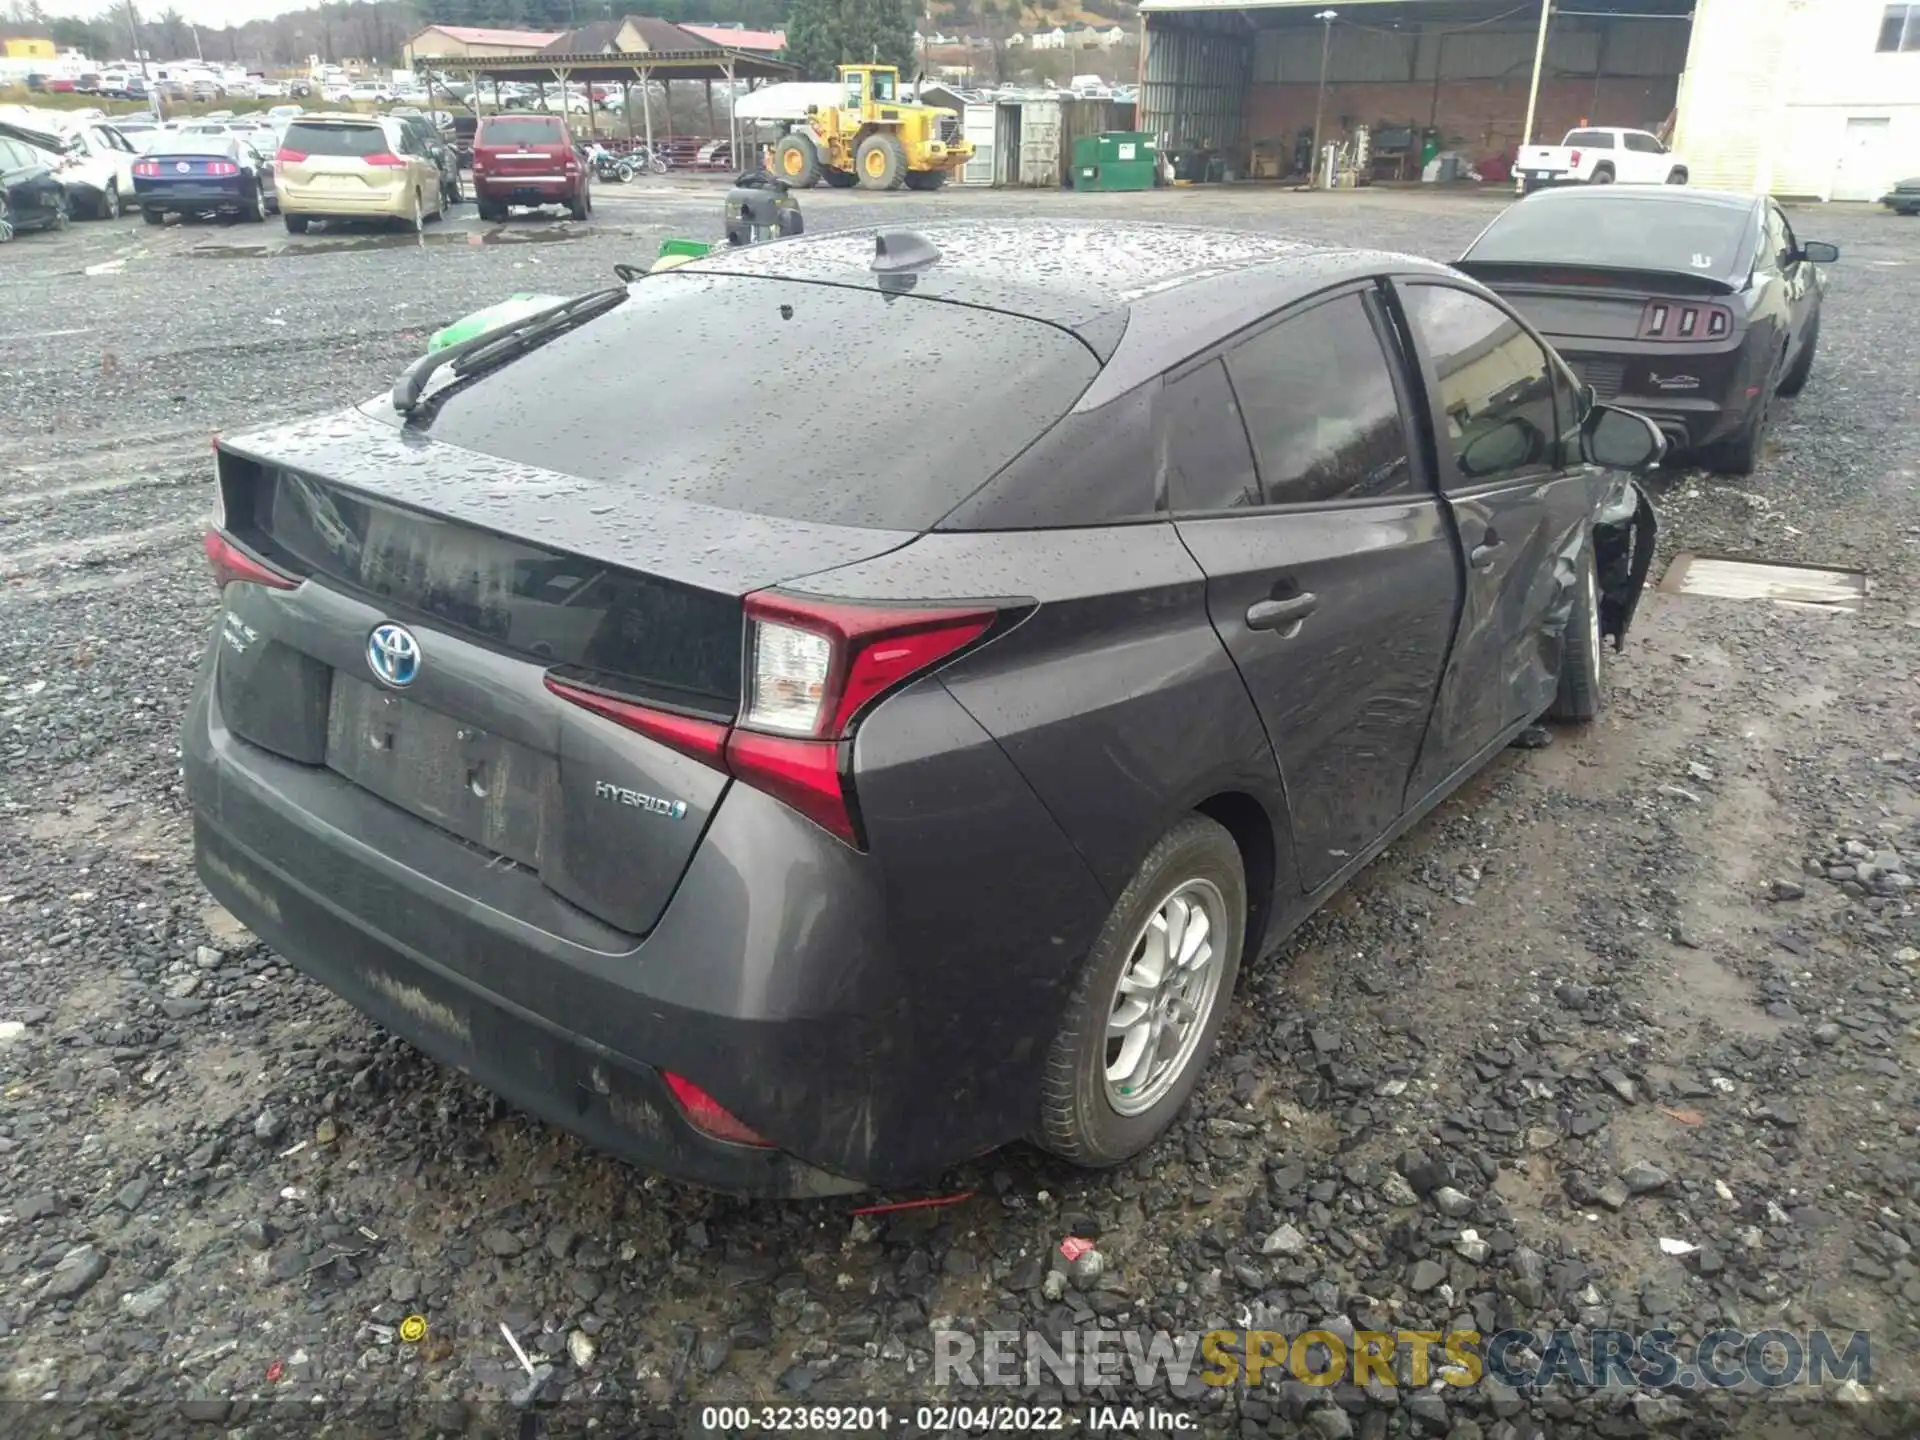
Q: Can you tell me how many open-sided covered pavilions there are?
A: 1